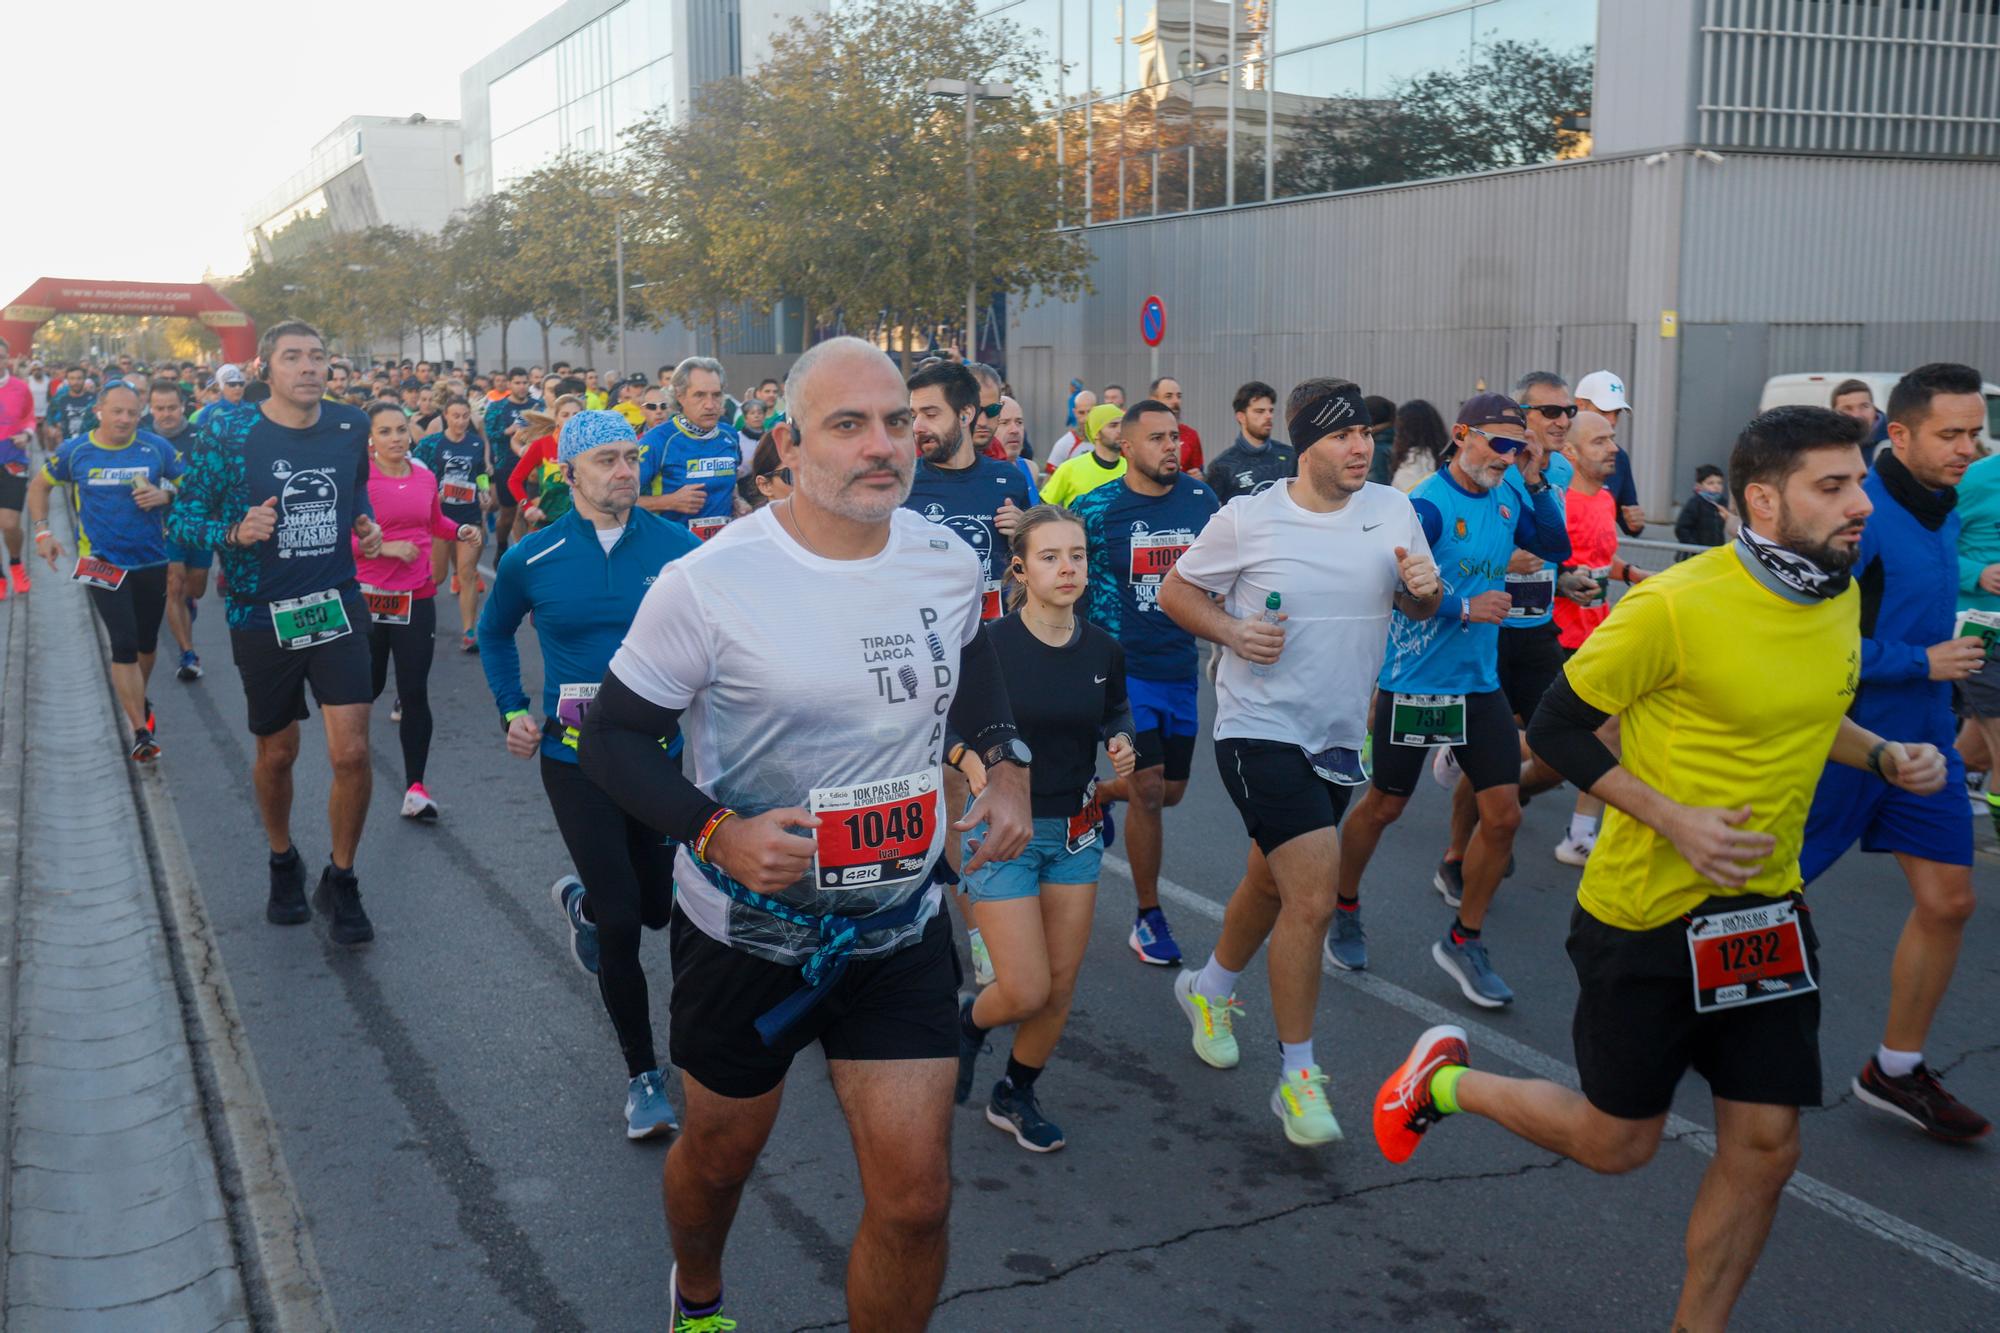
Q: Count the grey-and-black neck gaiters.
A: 1